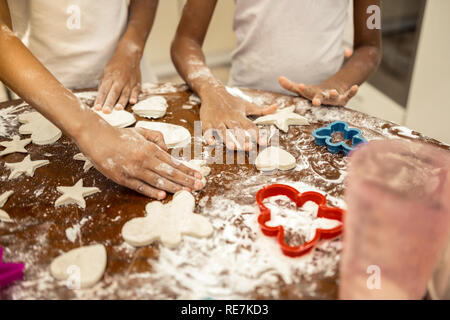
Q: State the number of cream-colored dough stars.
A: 6